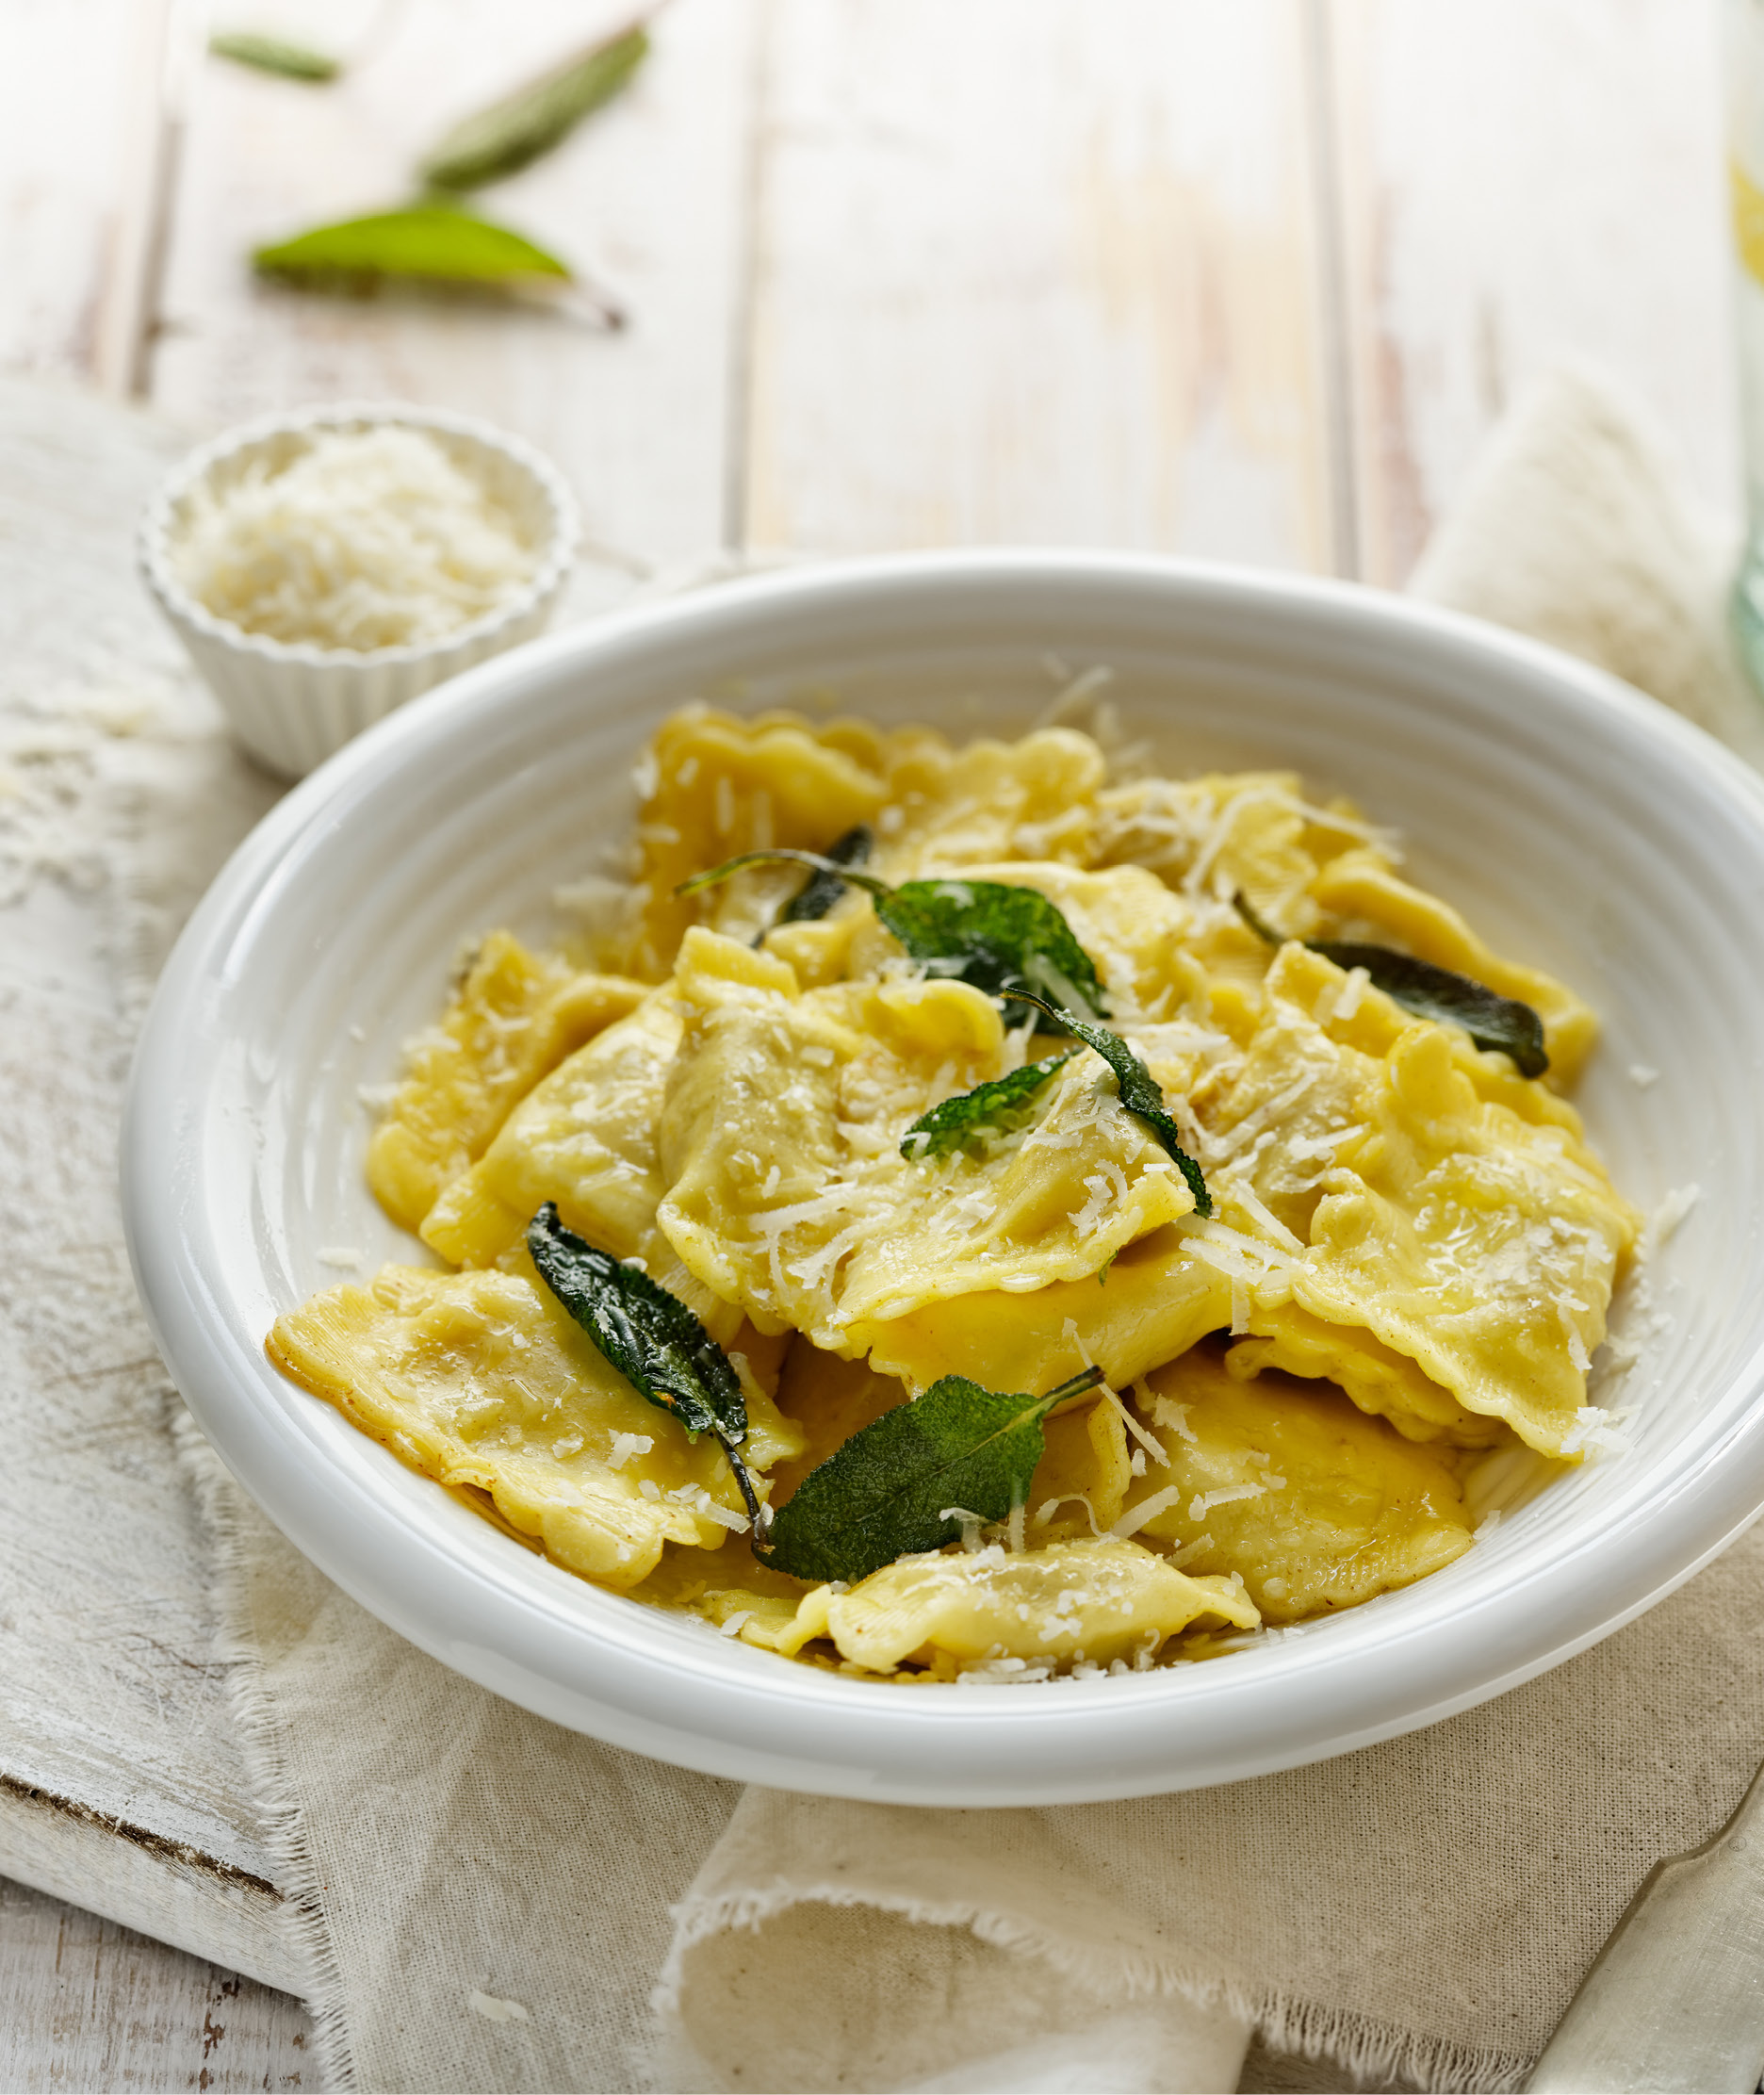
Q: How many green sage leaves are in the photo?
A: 10